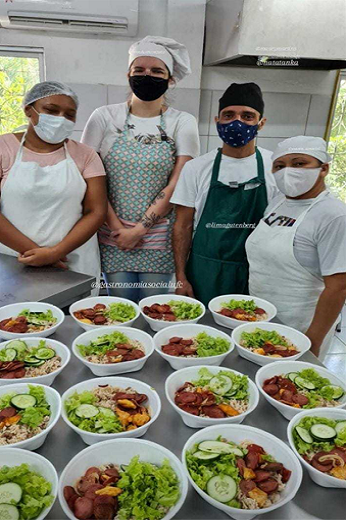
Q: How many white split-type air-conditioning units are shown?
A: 1